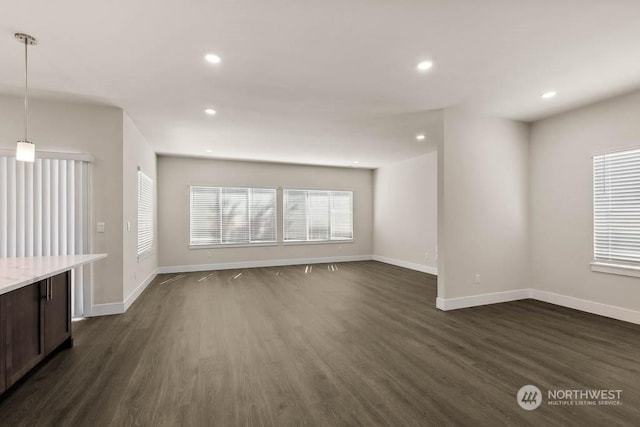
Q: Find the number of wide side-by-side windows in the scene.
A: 2